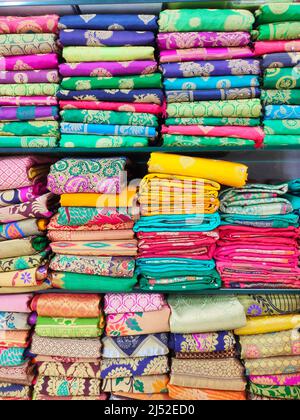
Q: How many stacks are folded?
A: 13